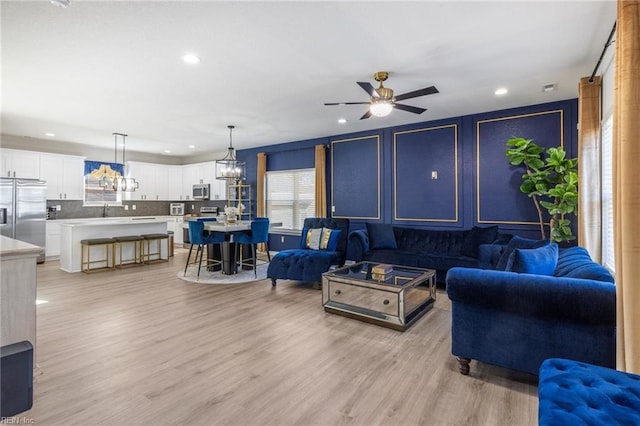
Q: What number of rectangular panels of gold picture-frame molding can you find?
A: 3